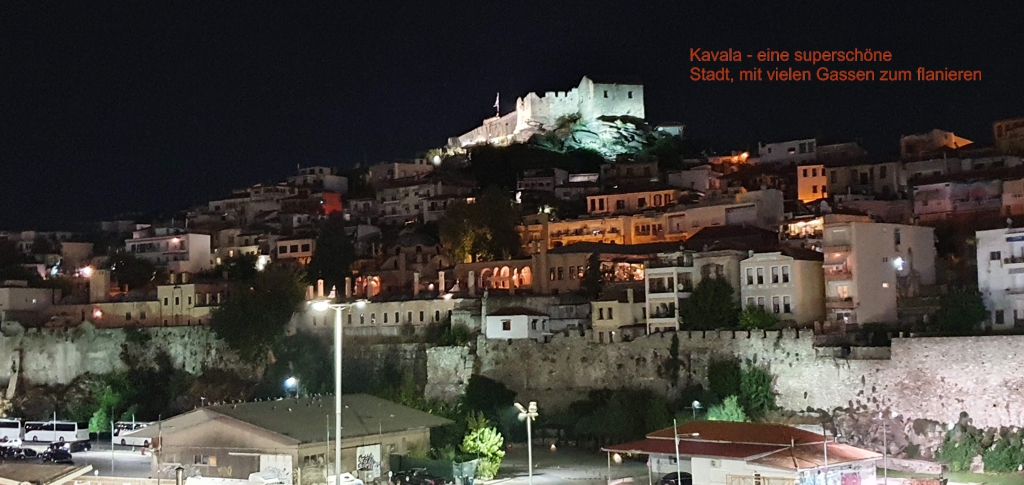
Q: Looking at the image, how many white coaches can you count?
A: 3